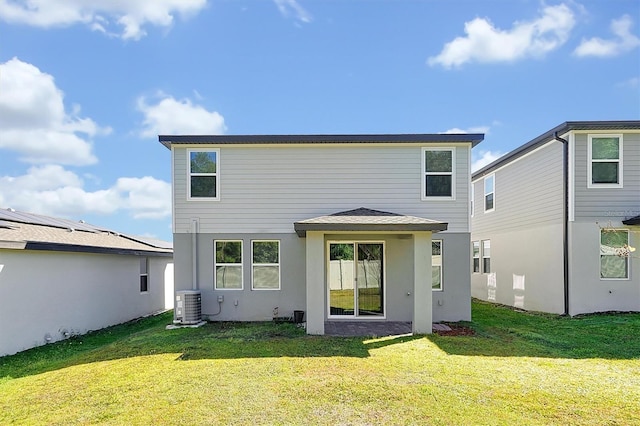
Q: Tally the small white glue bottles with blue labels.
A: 0